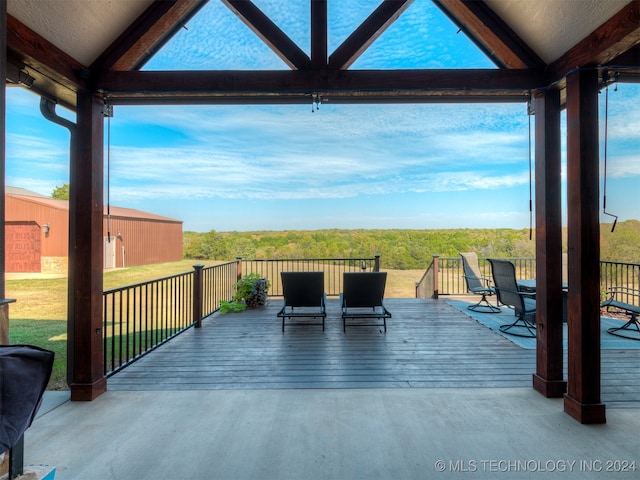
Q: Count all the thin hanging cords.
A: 3